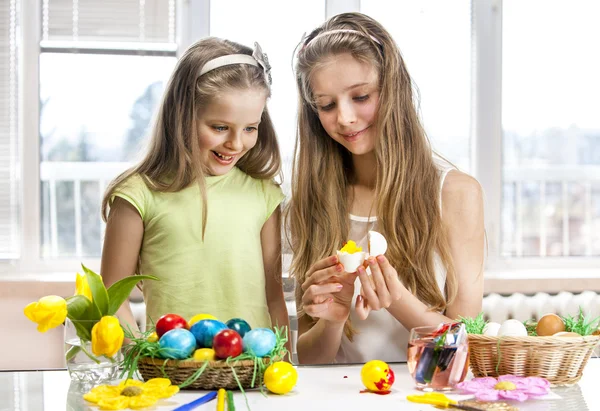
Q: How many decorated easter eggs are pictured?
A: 11